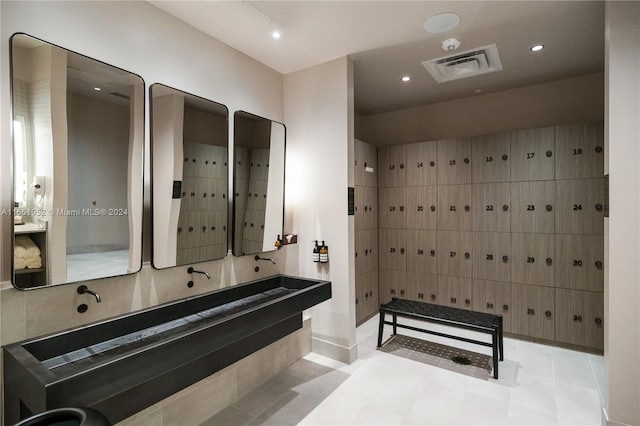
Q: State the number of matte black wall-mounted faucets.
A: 3